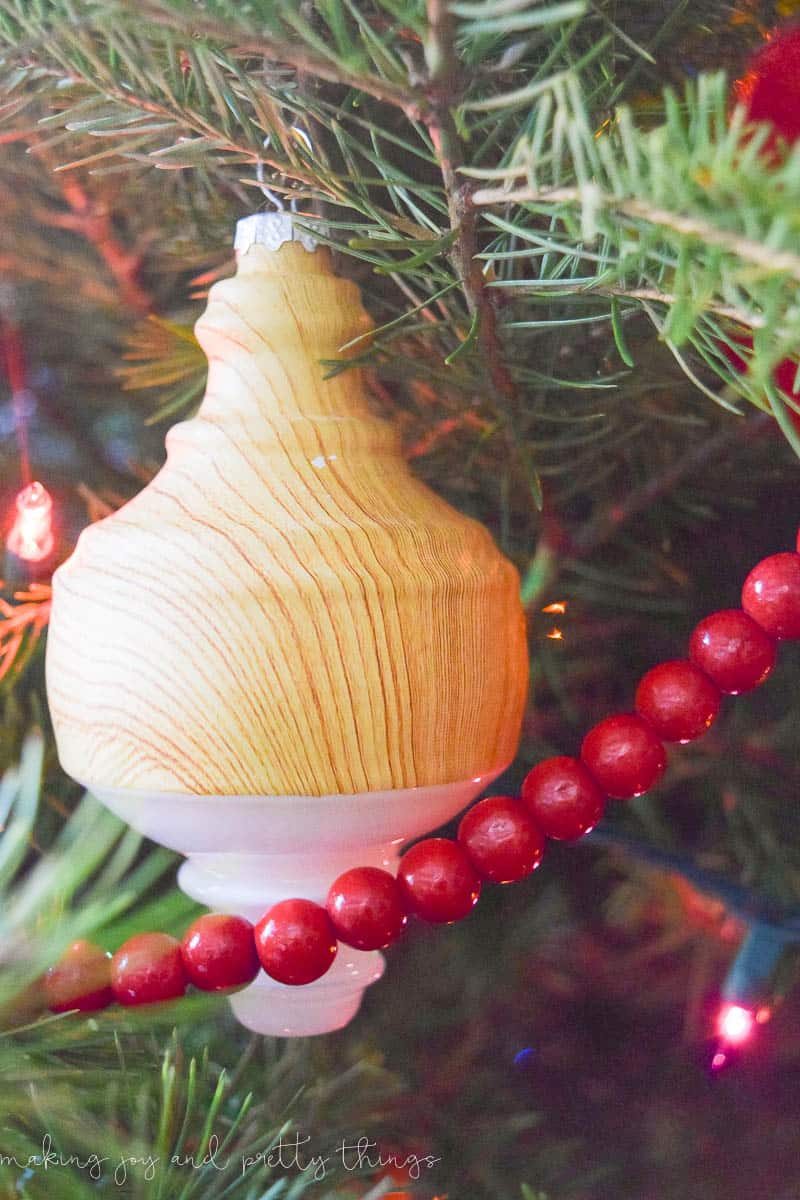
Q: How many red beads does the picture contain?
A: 12